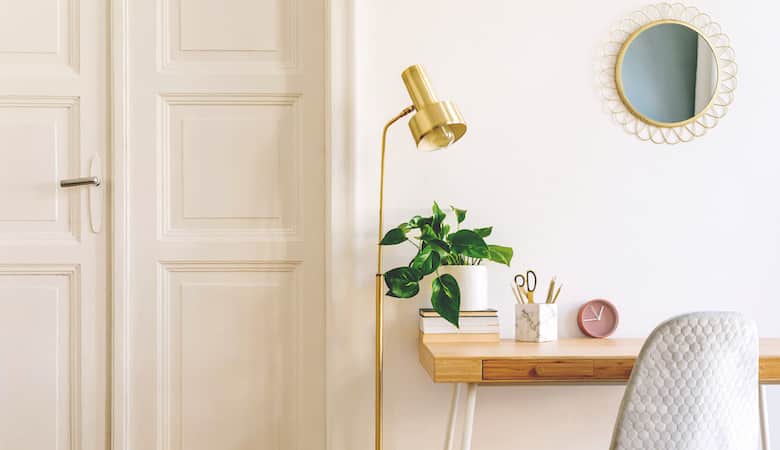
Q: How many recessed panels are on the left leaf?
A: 3